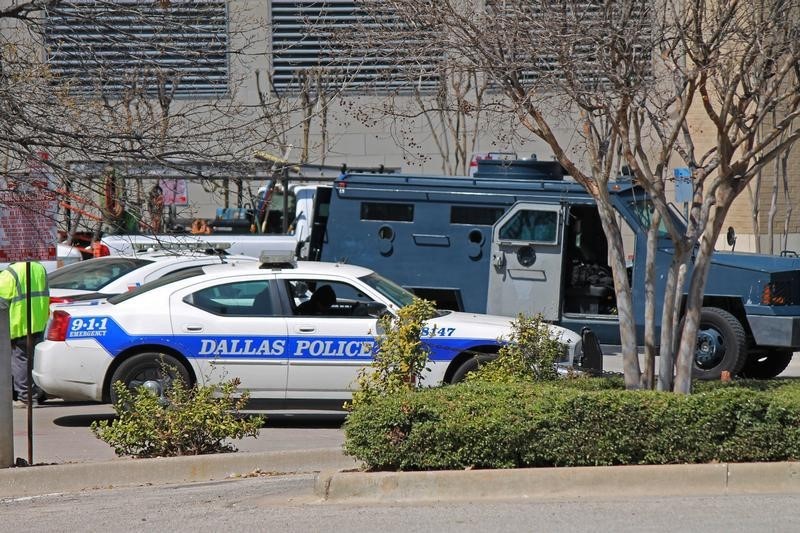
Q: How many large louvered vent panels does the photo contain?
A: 3